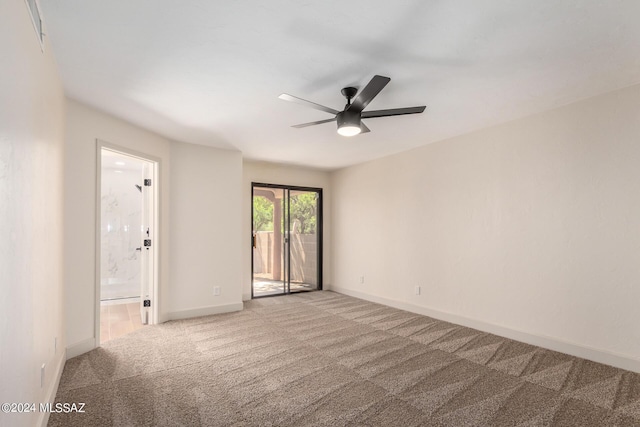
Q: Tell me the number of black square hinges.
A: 3